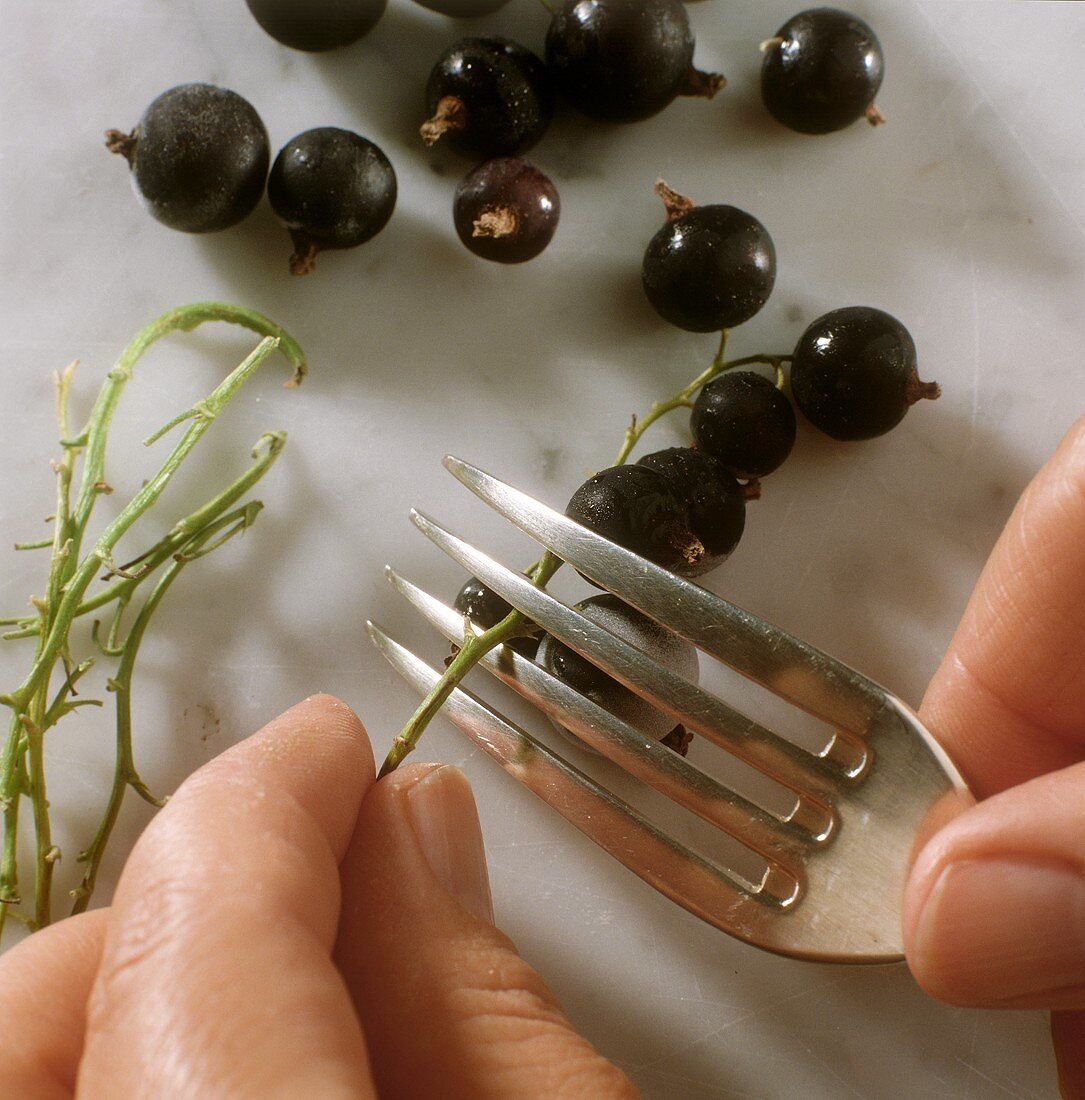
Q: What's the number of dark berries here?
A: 15